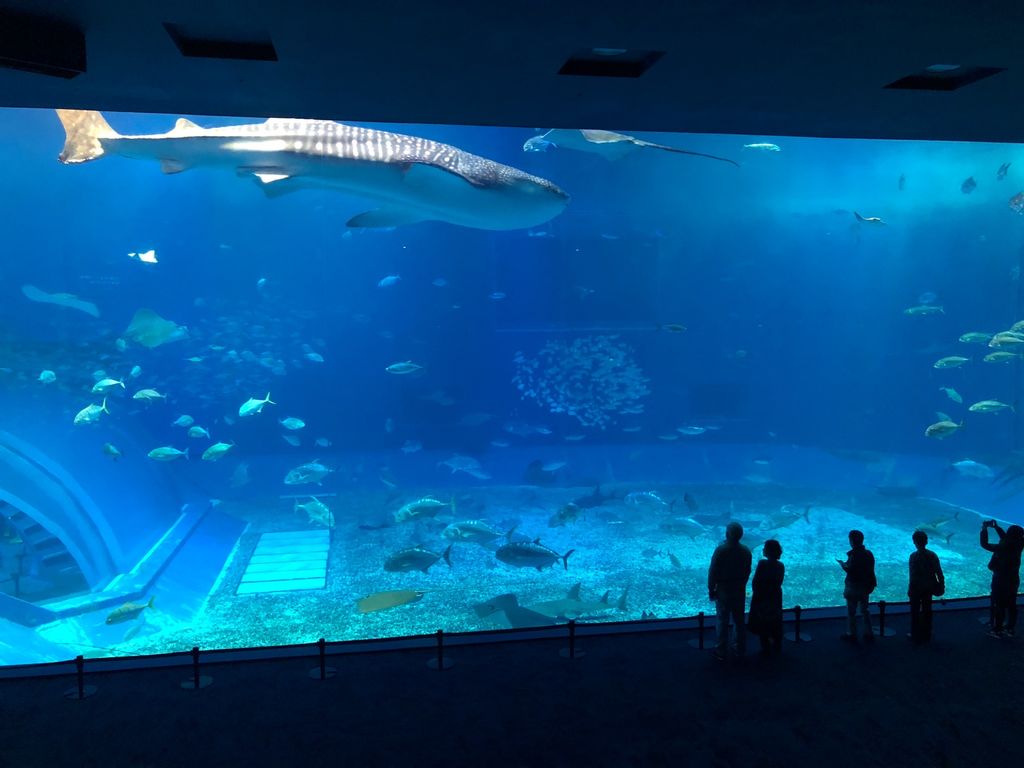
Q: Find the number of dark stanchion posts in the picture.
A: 8